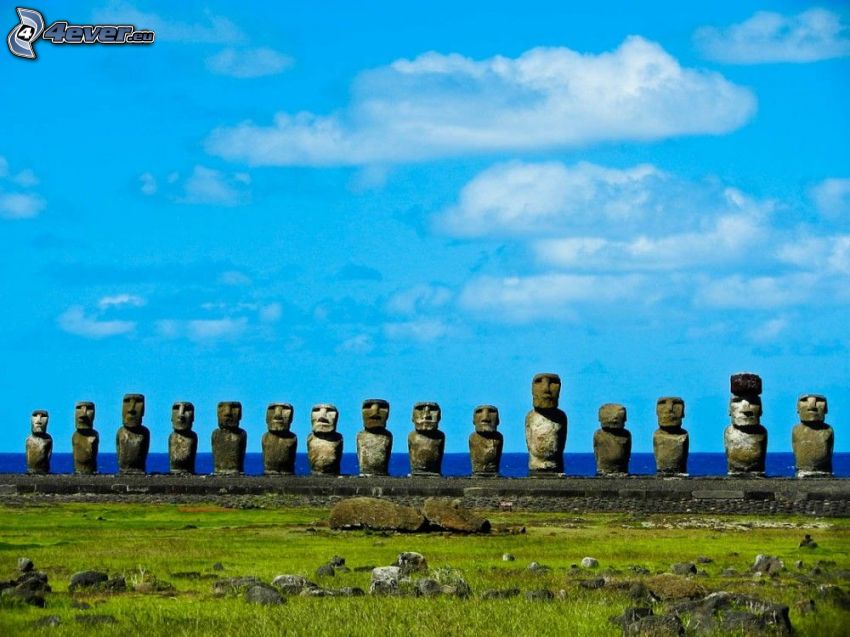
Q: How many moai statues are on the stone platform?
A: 15